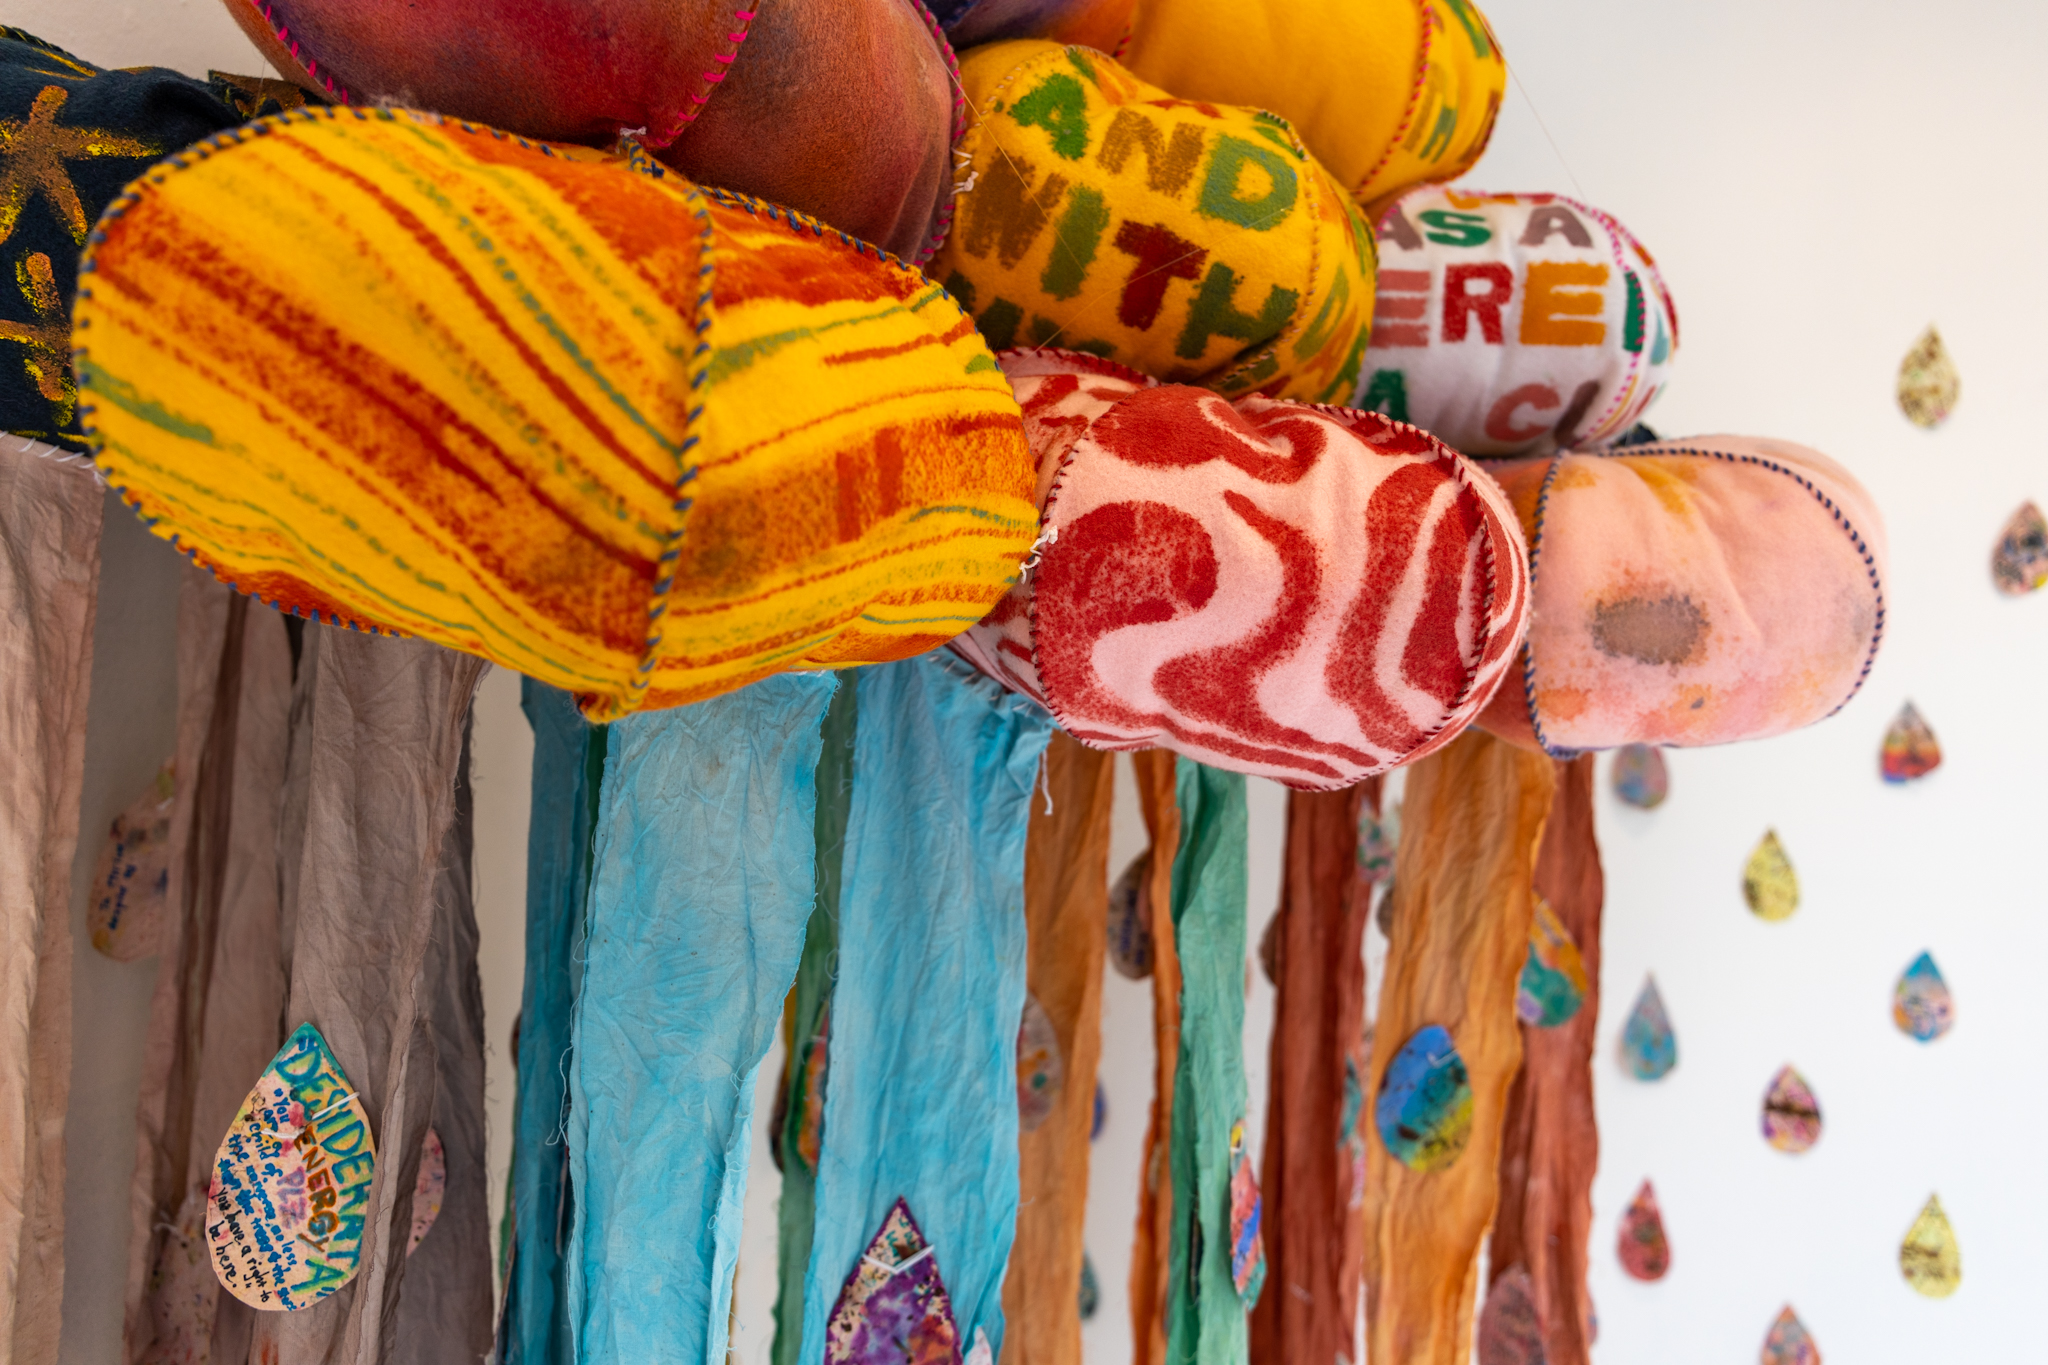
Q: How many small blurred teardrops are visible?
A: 11